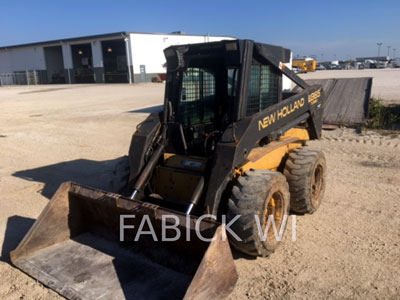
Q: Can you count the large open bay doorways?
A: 3